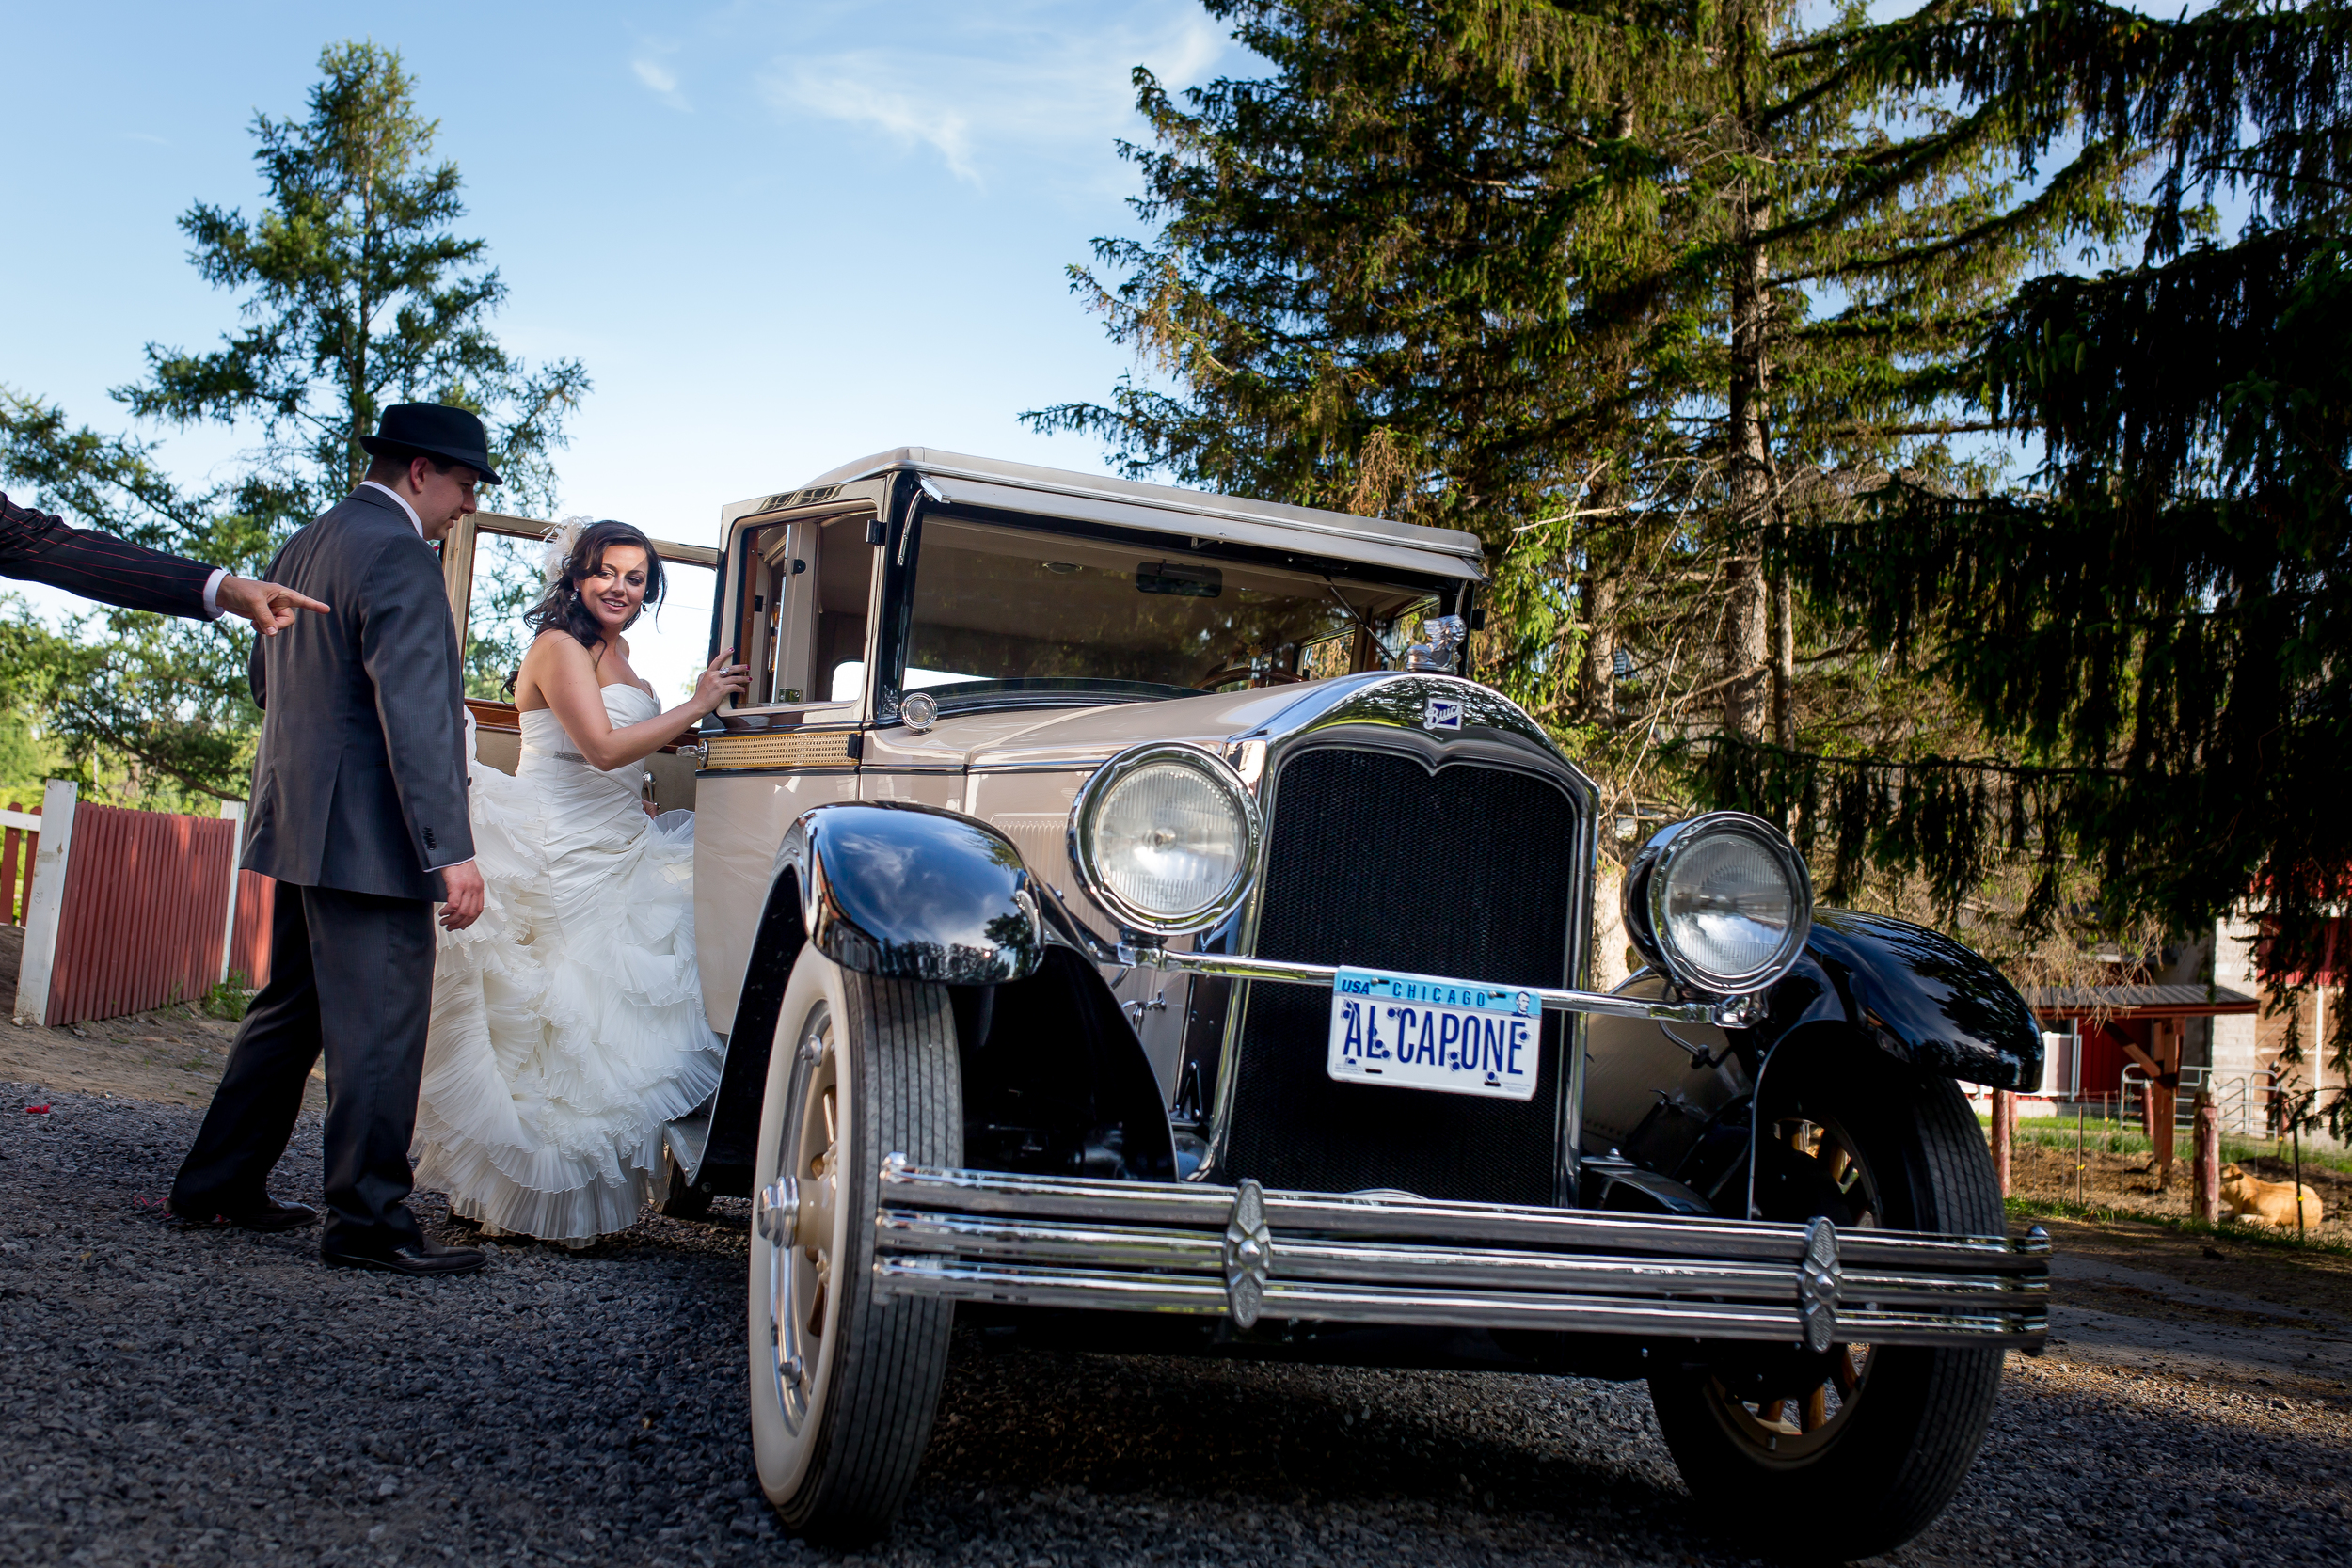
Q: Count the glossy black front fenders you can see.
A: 2